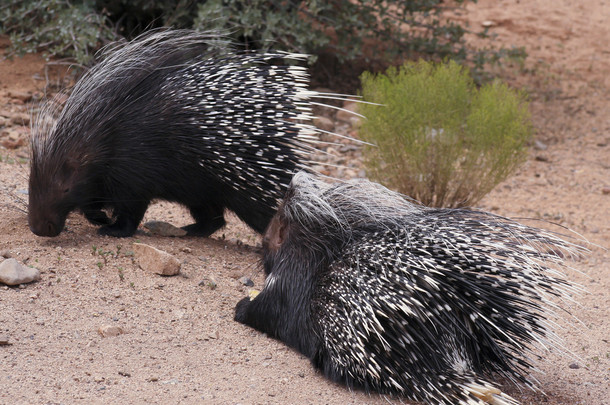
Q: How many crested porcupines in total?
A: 2